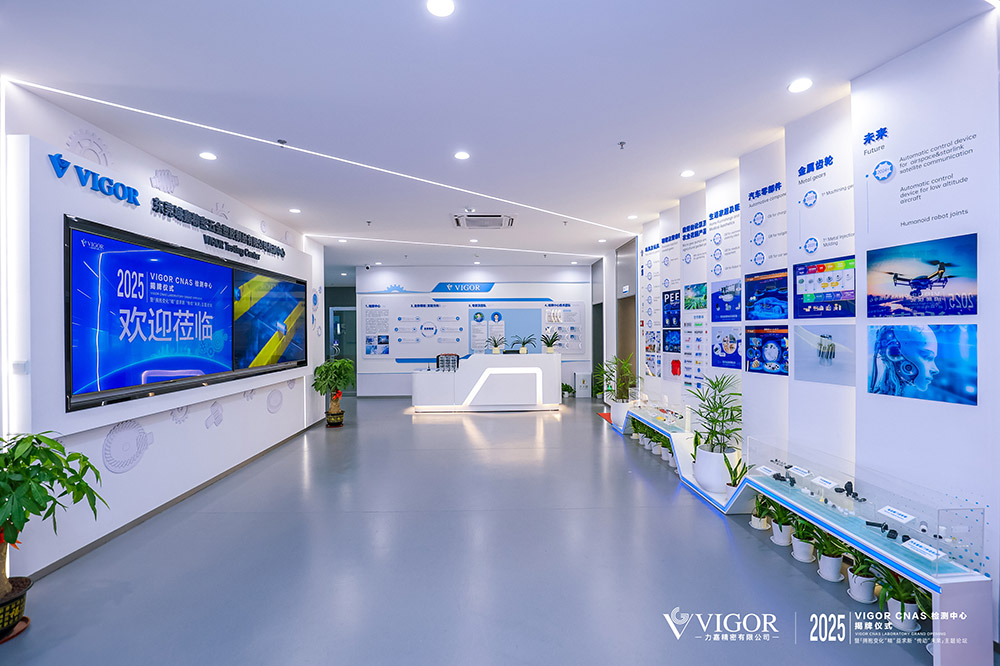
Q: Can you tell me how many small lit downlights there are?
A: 14